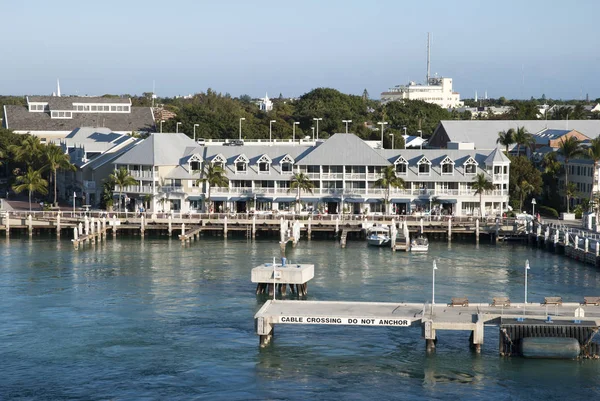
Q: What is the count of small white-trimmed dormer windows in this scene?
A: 9